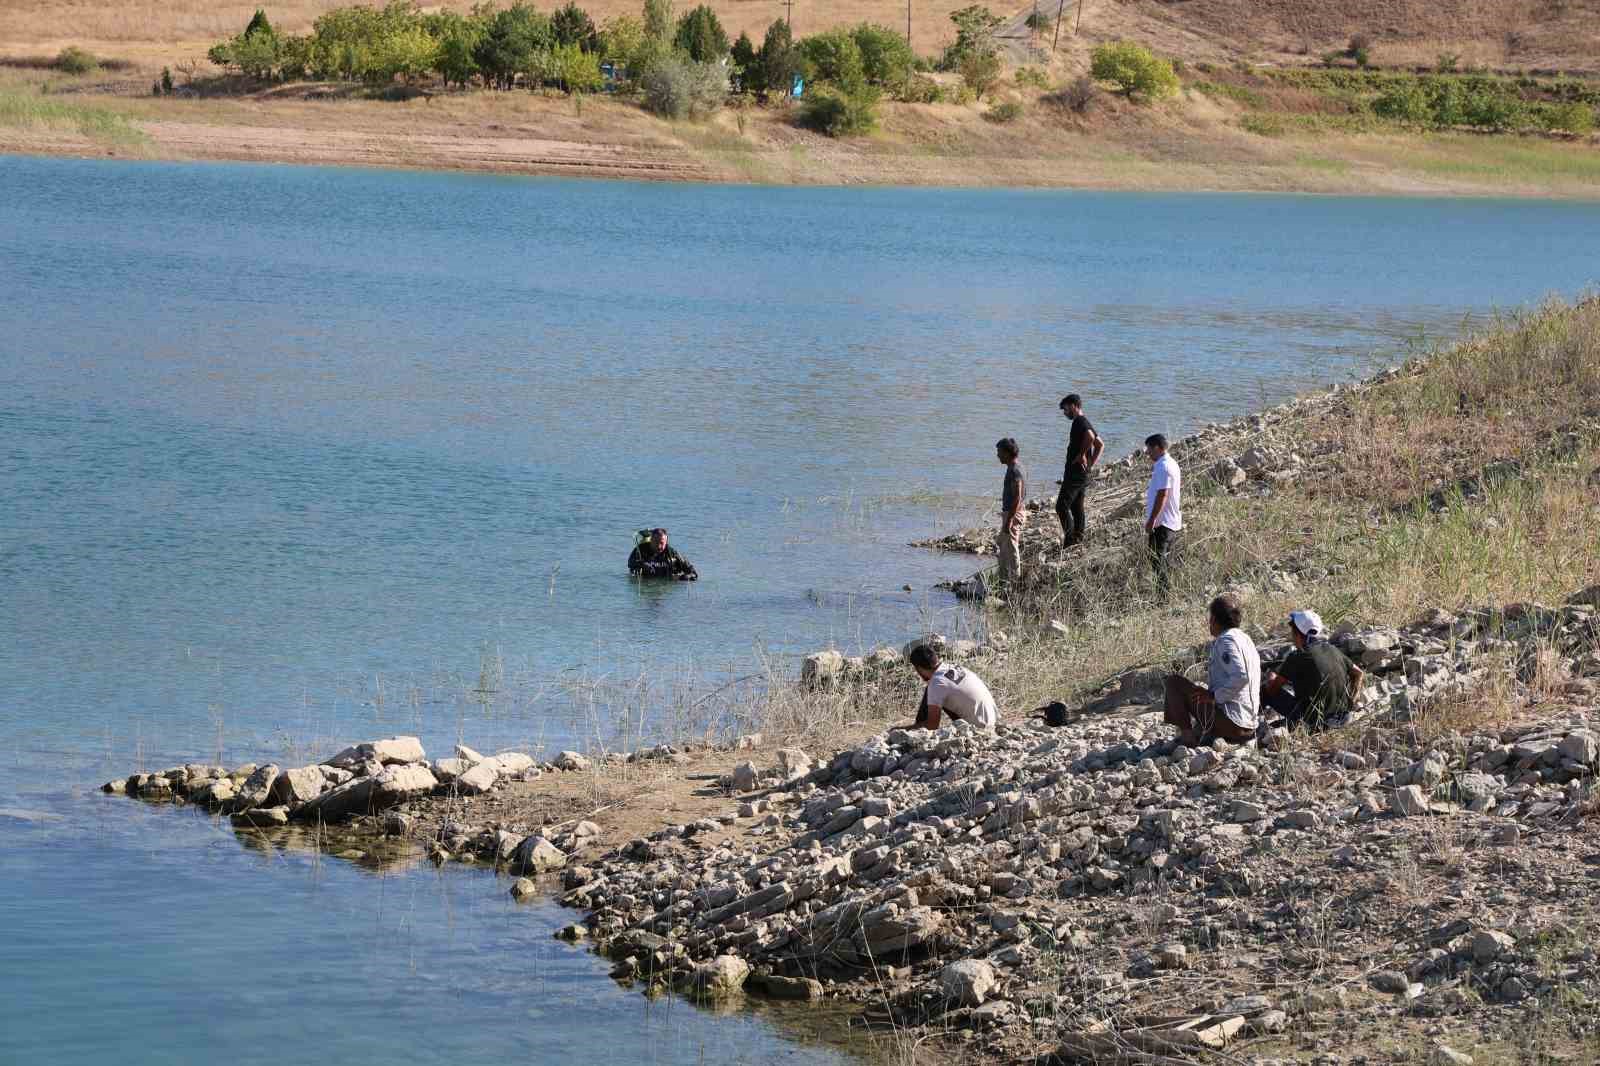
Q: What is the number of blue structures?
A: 2